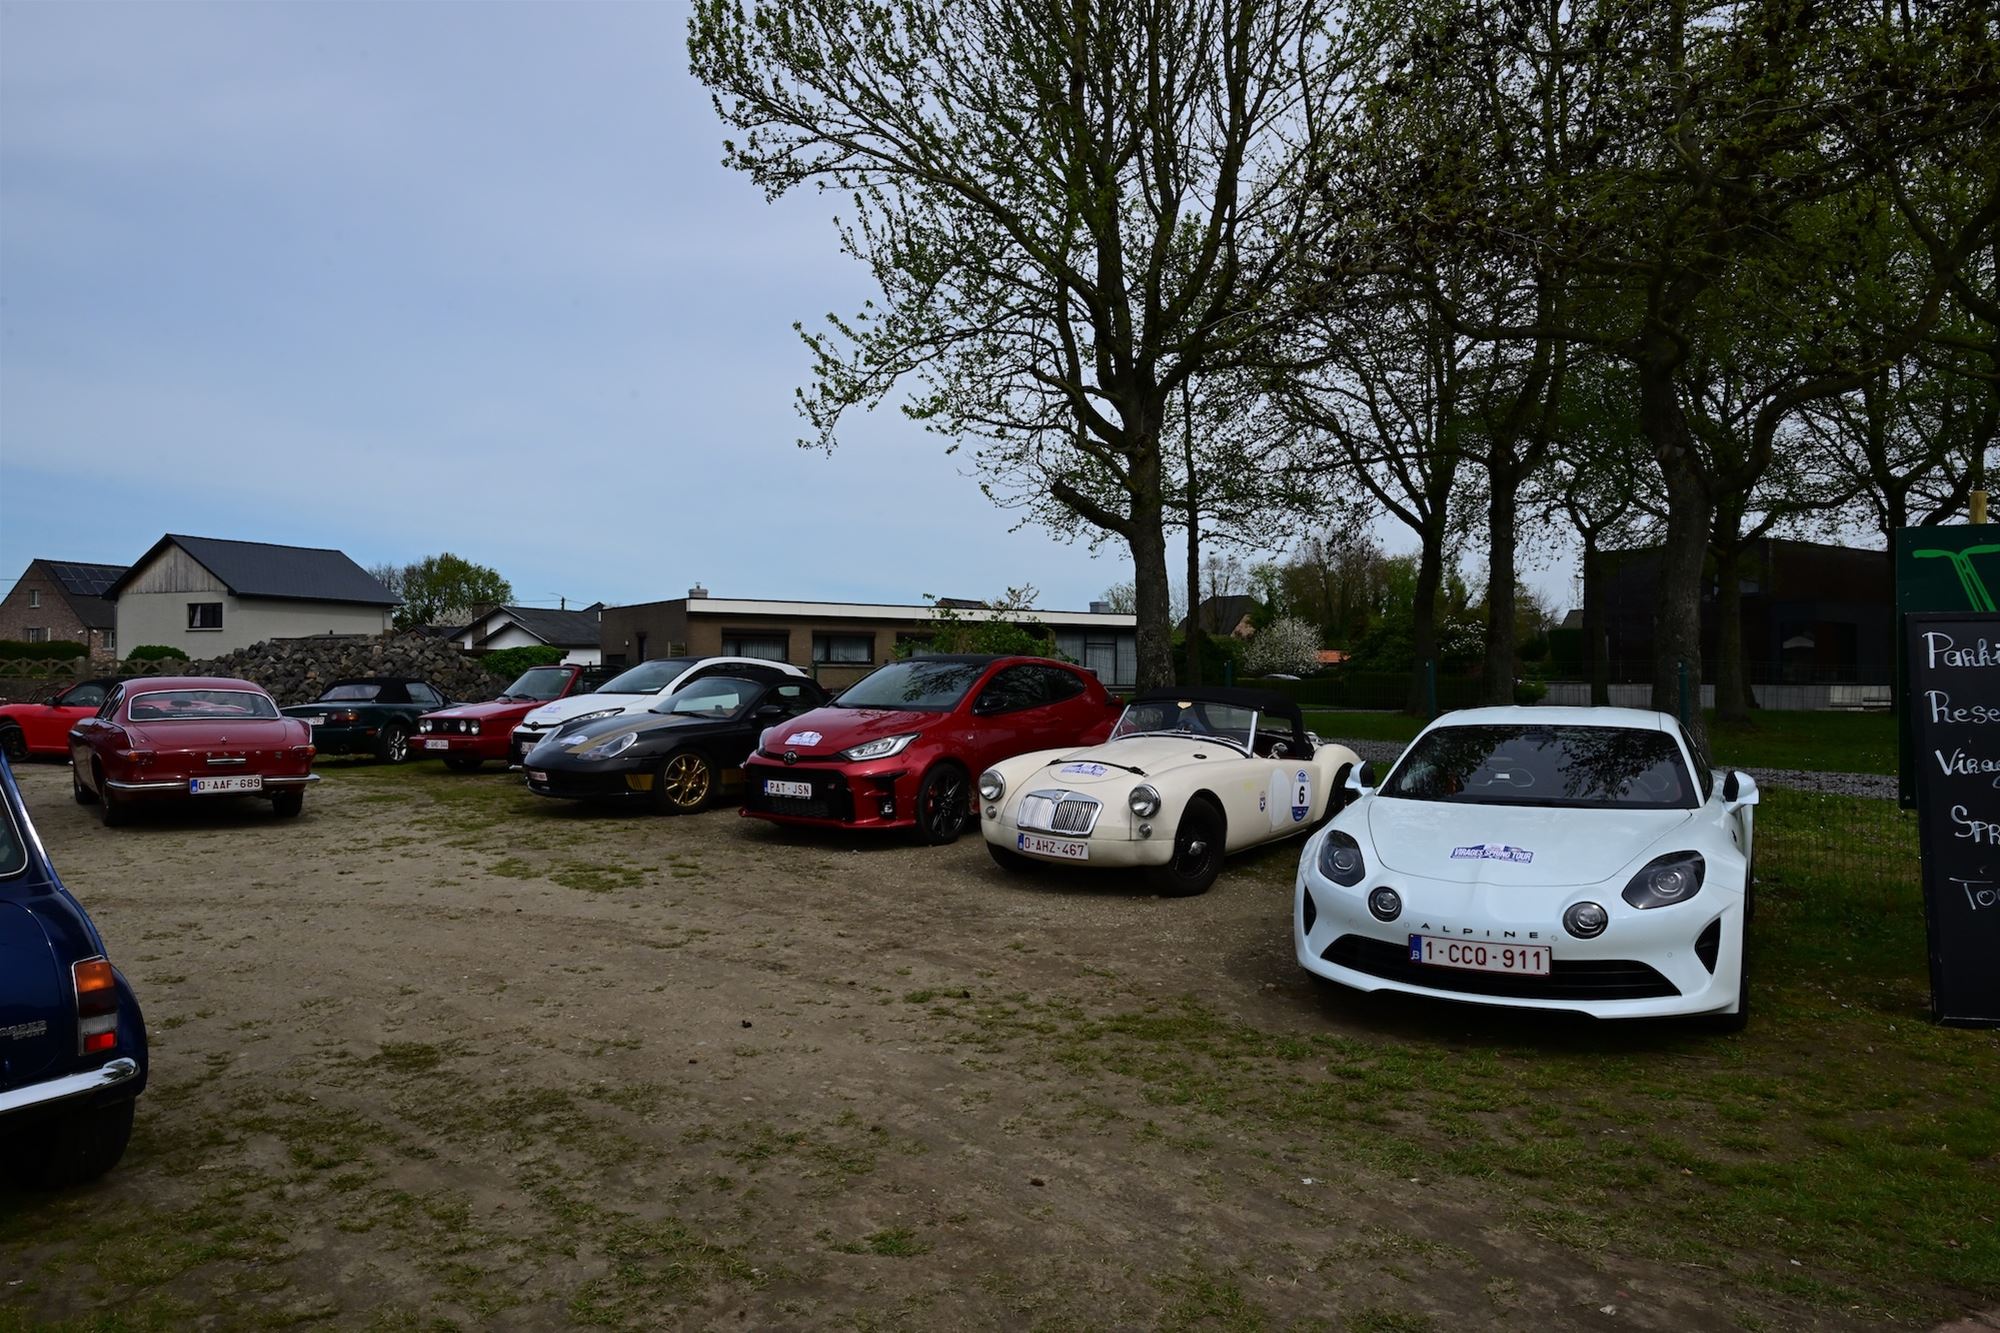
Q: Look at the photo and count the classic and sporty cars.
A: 10